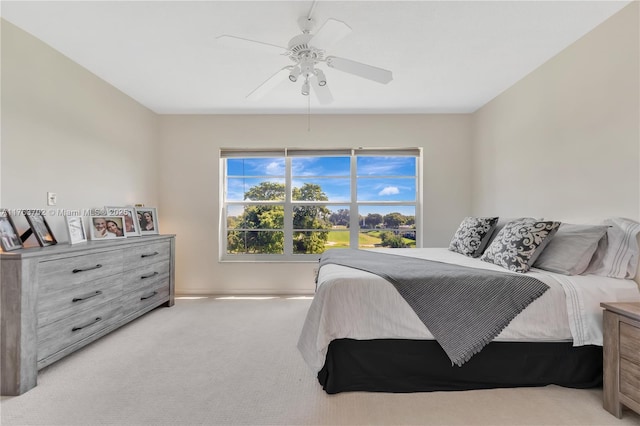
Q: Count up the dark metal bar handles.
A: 6